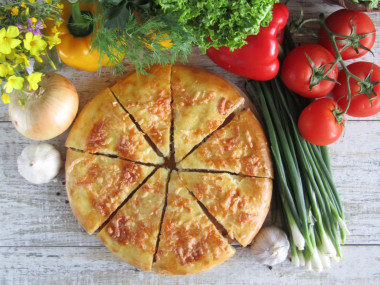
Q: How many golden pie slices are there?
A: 8